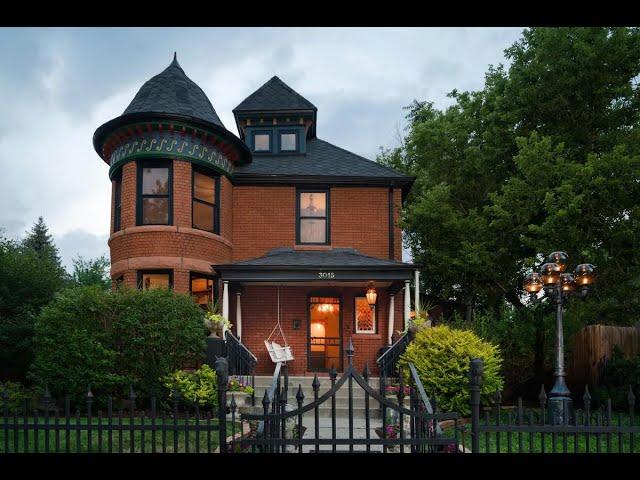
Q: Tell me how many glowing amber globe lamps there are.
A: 5